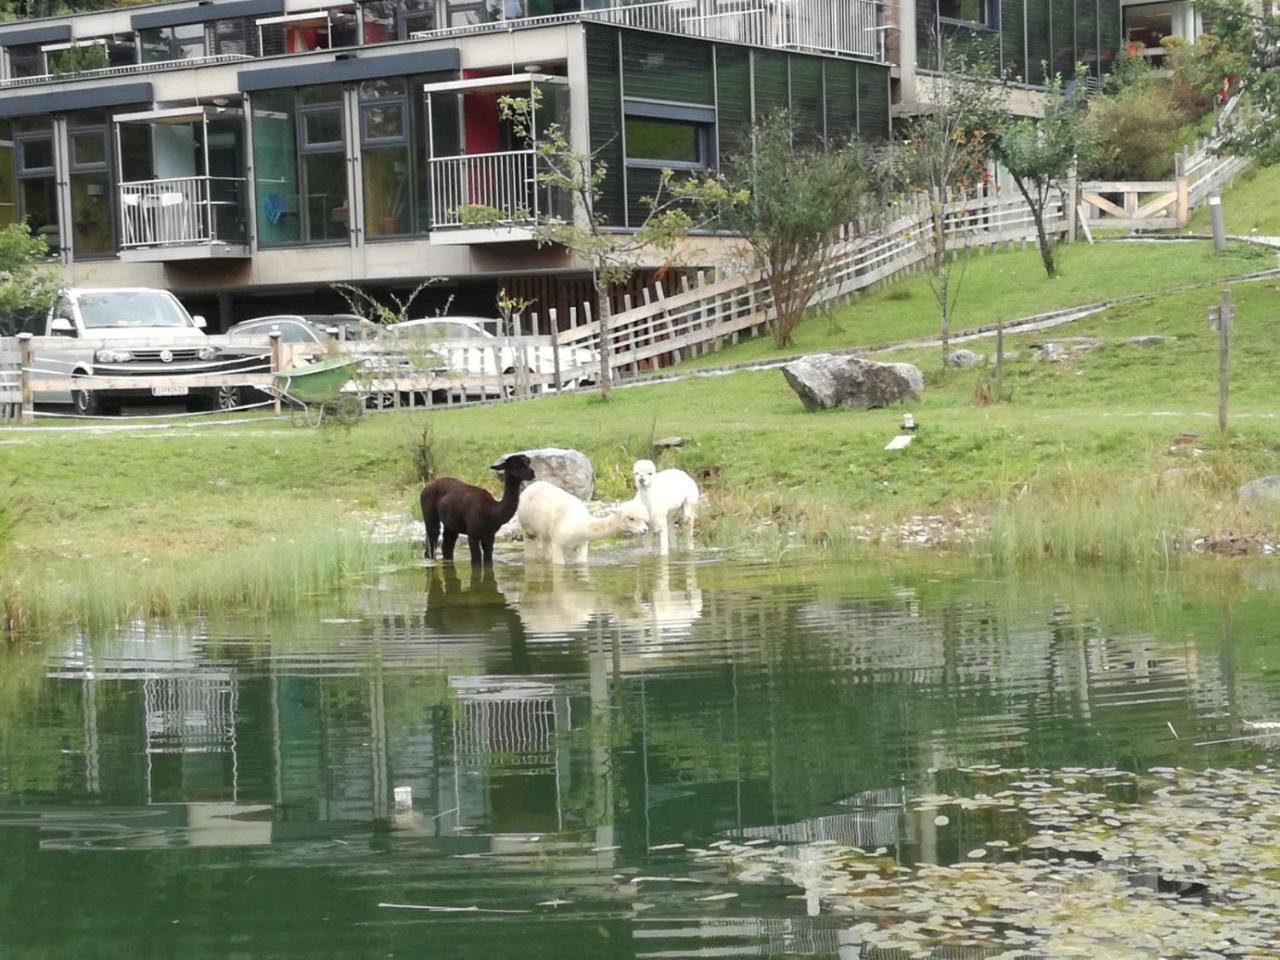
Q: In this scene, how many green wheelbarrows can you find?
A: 1